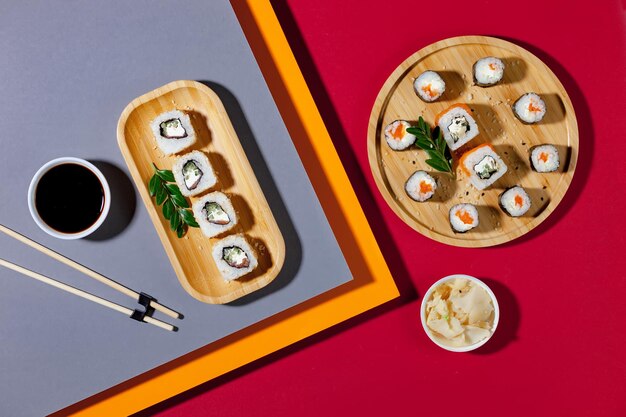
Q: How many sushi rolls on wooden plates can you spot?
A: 14